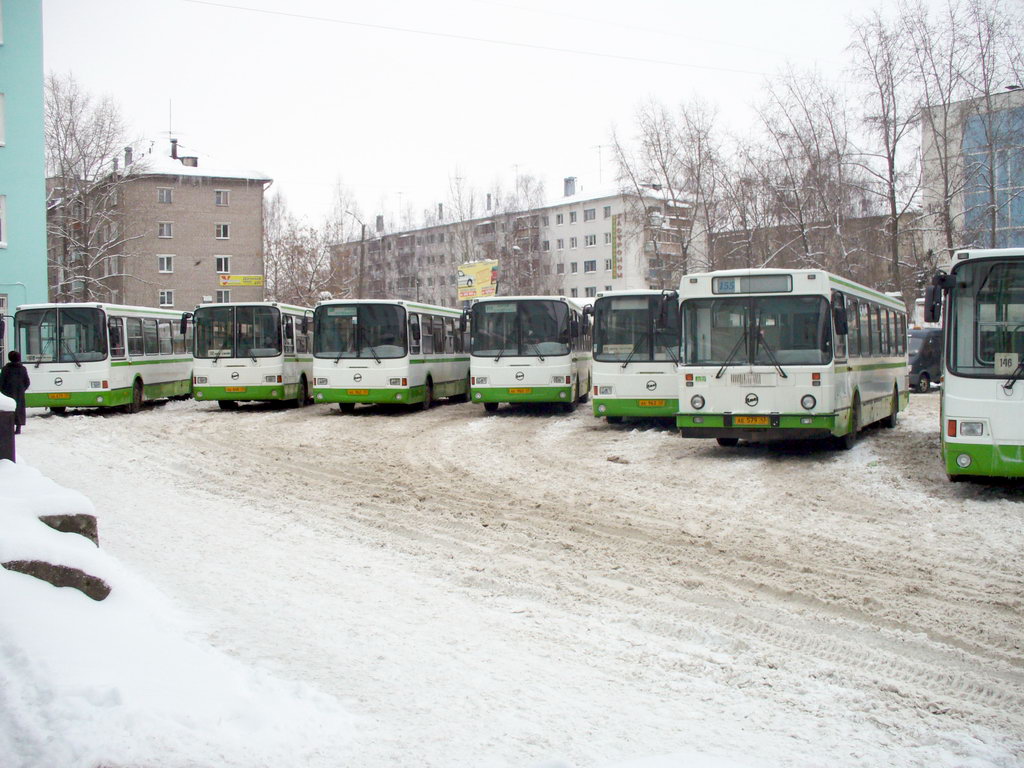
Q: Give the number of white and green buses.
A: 7